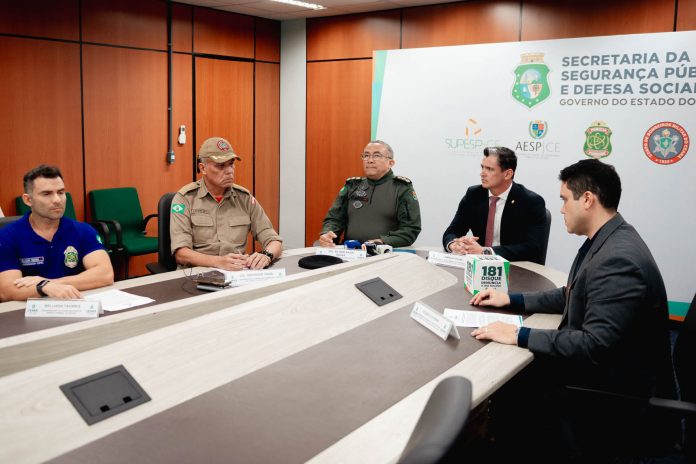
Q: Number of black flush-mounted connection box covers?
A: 2